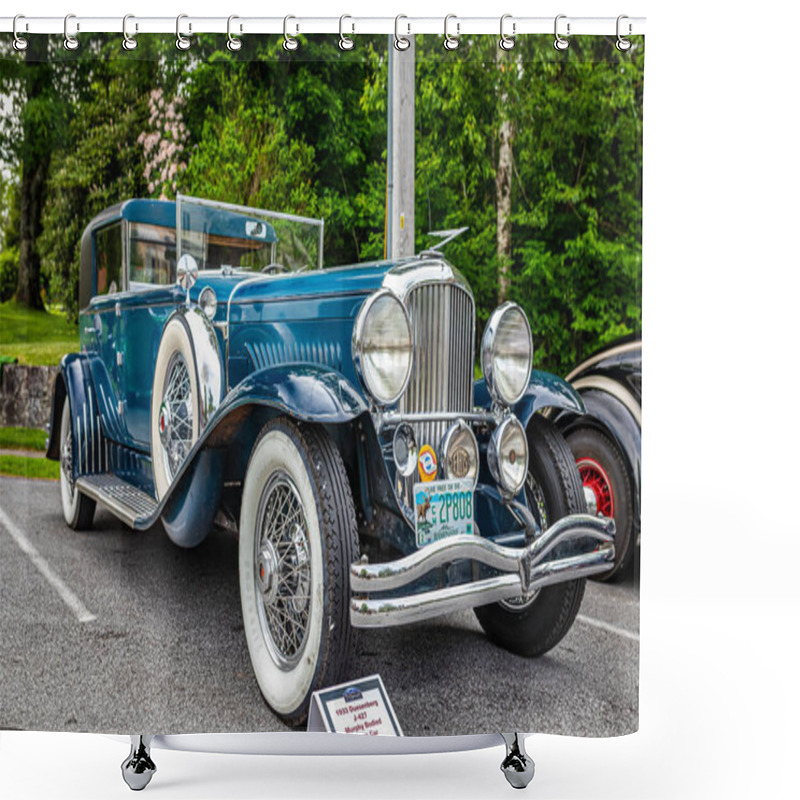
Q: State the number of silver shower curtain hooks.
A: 12